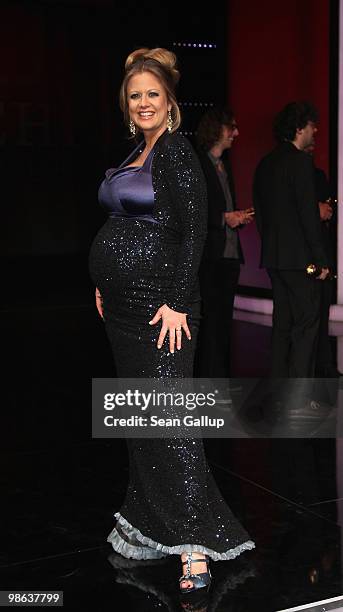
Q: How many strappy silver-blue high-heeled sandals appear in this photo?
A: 1